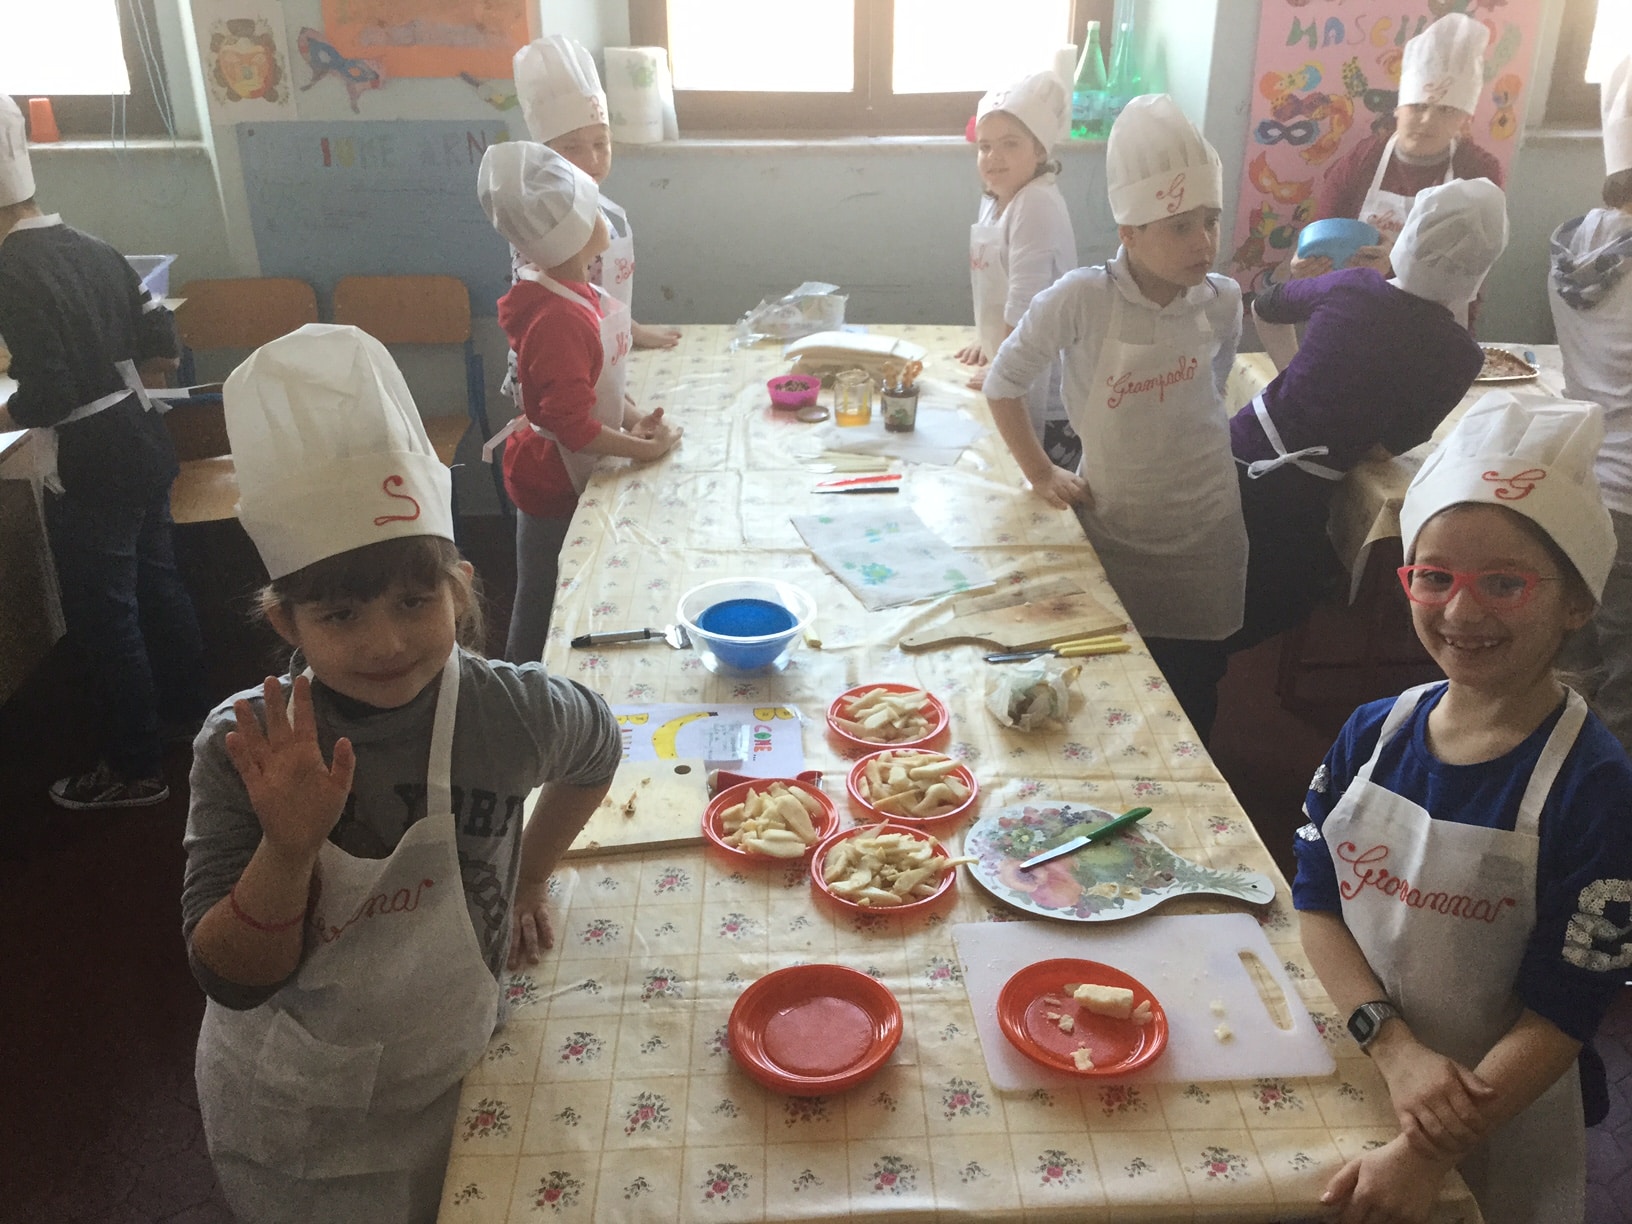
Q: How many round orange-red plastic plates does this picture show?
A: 6